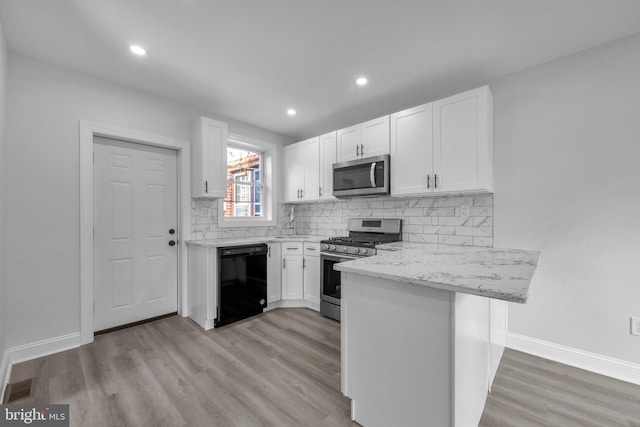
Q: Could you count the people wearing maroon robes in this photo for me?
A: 0